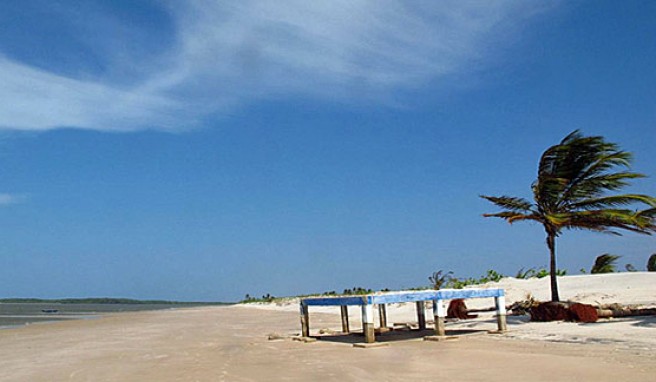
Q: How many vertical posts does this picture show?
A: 7